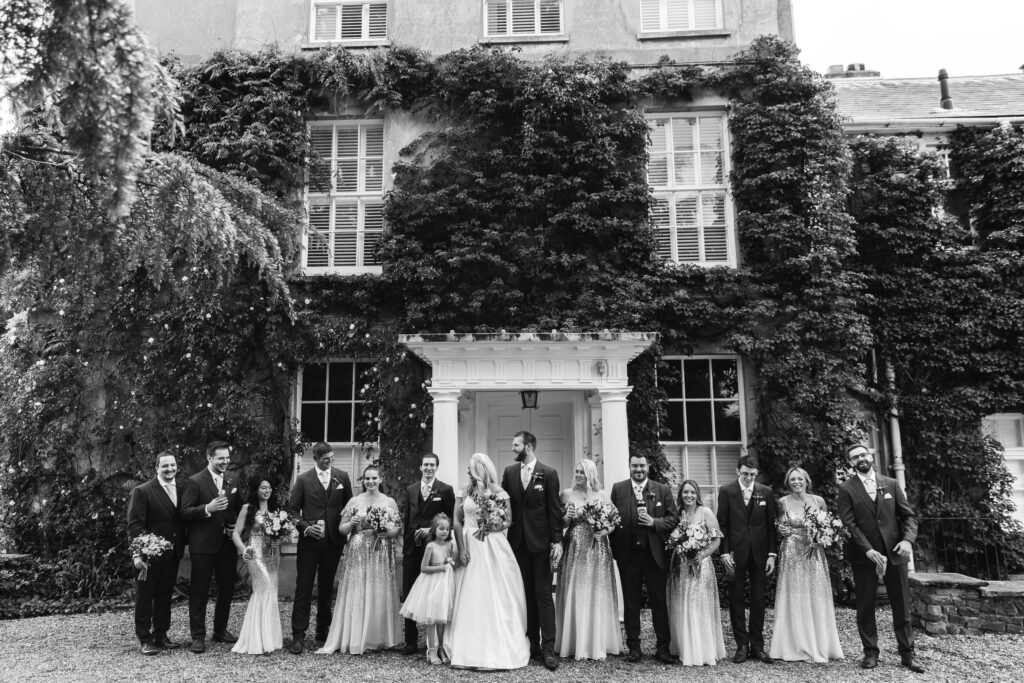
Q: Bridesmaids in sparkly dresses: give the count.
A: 5